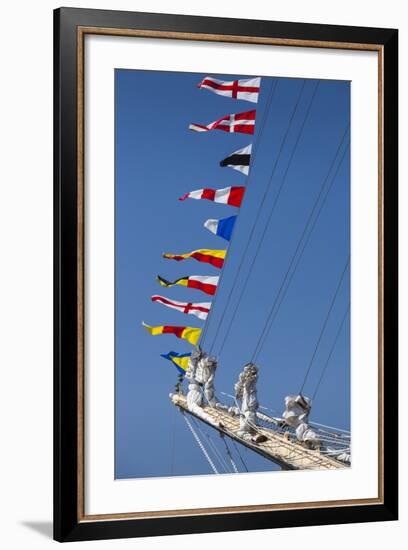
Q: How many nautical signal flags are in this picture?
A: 10